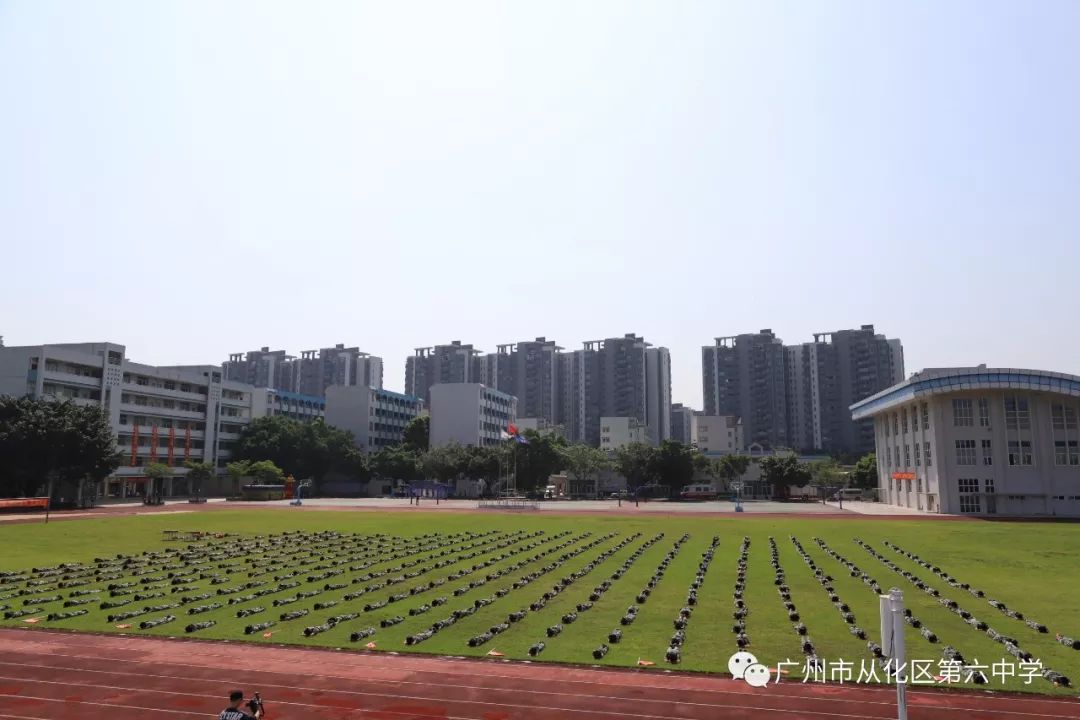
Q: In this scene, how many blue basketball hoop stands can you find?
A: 2